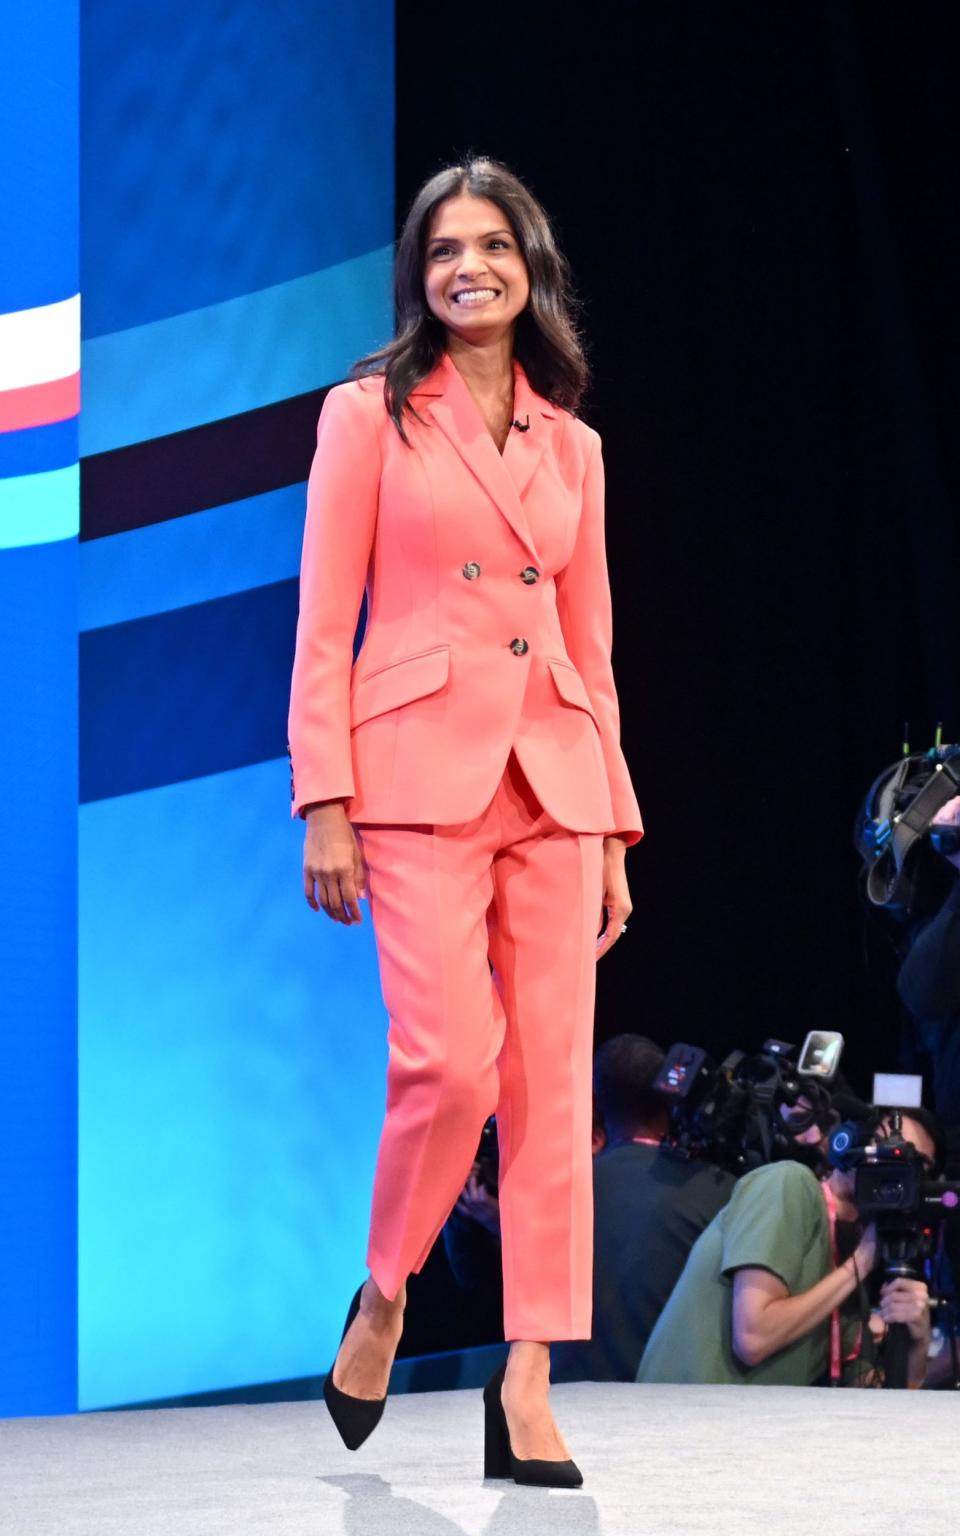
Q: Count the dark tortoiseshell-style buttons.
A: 3